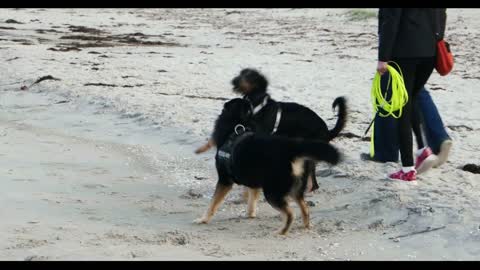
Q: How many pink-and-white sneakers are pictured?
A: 2